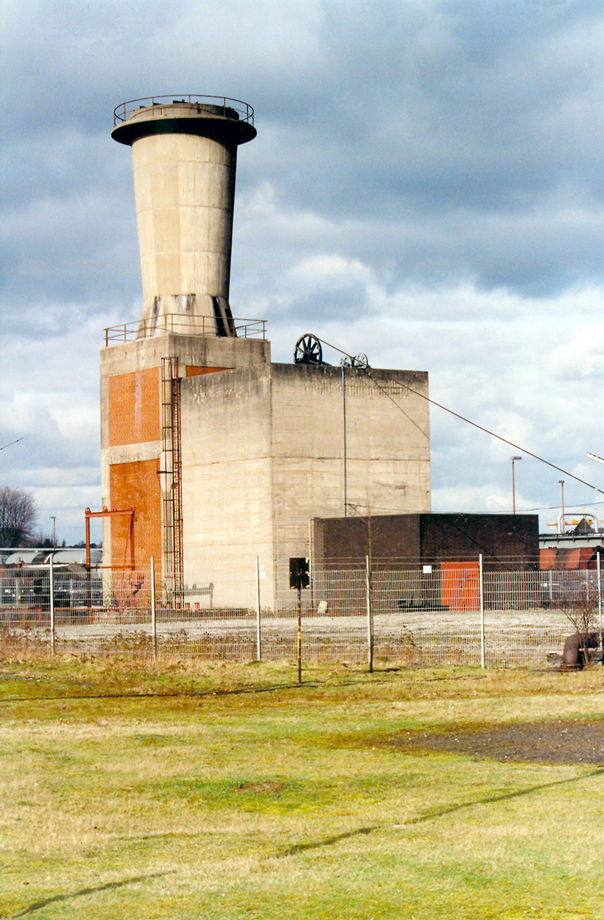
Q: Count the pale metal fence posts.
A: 6